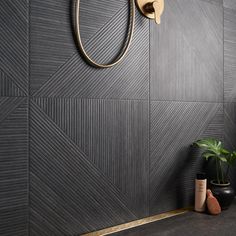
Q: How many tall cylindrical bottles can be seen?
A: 1